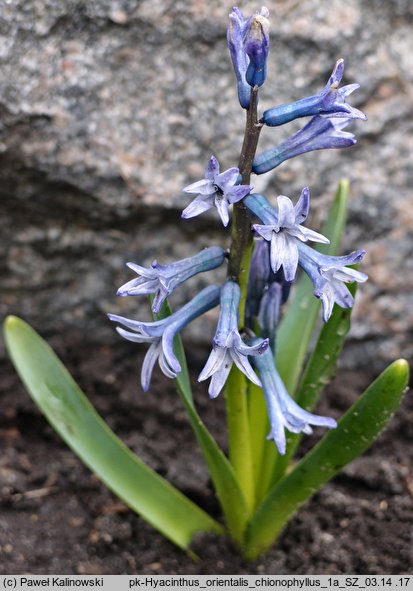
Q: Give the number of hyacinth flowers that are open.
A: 9